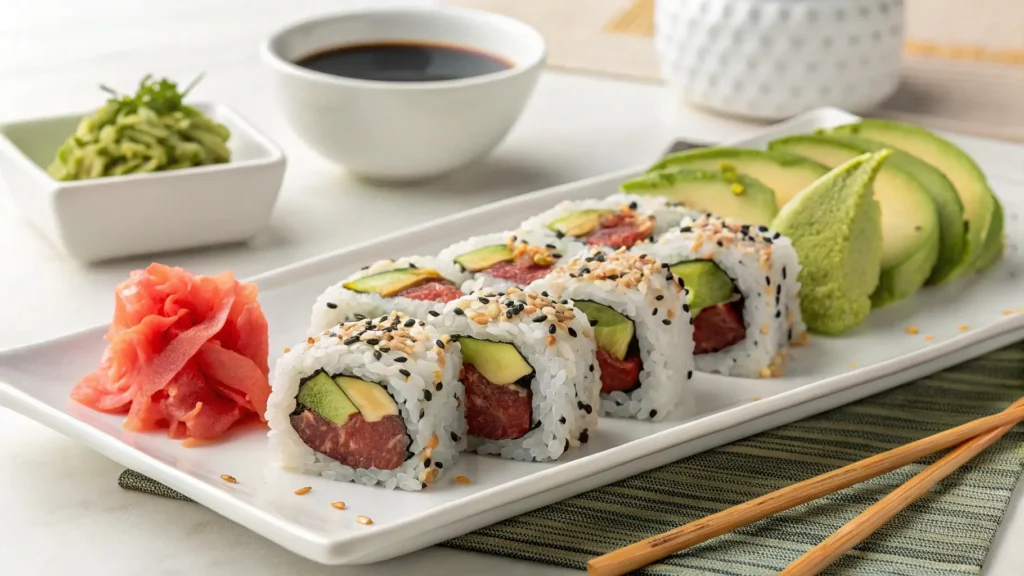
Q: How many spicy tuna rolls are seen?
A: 7